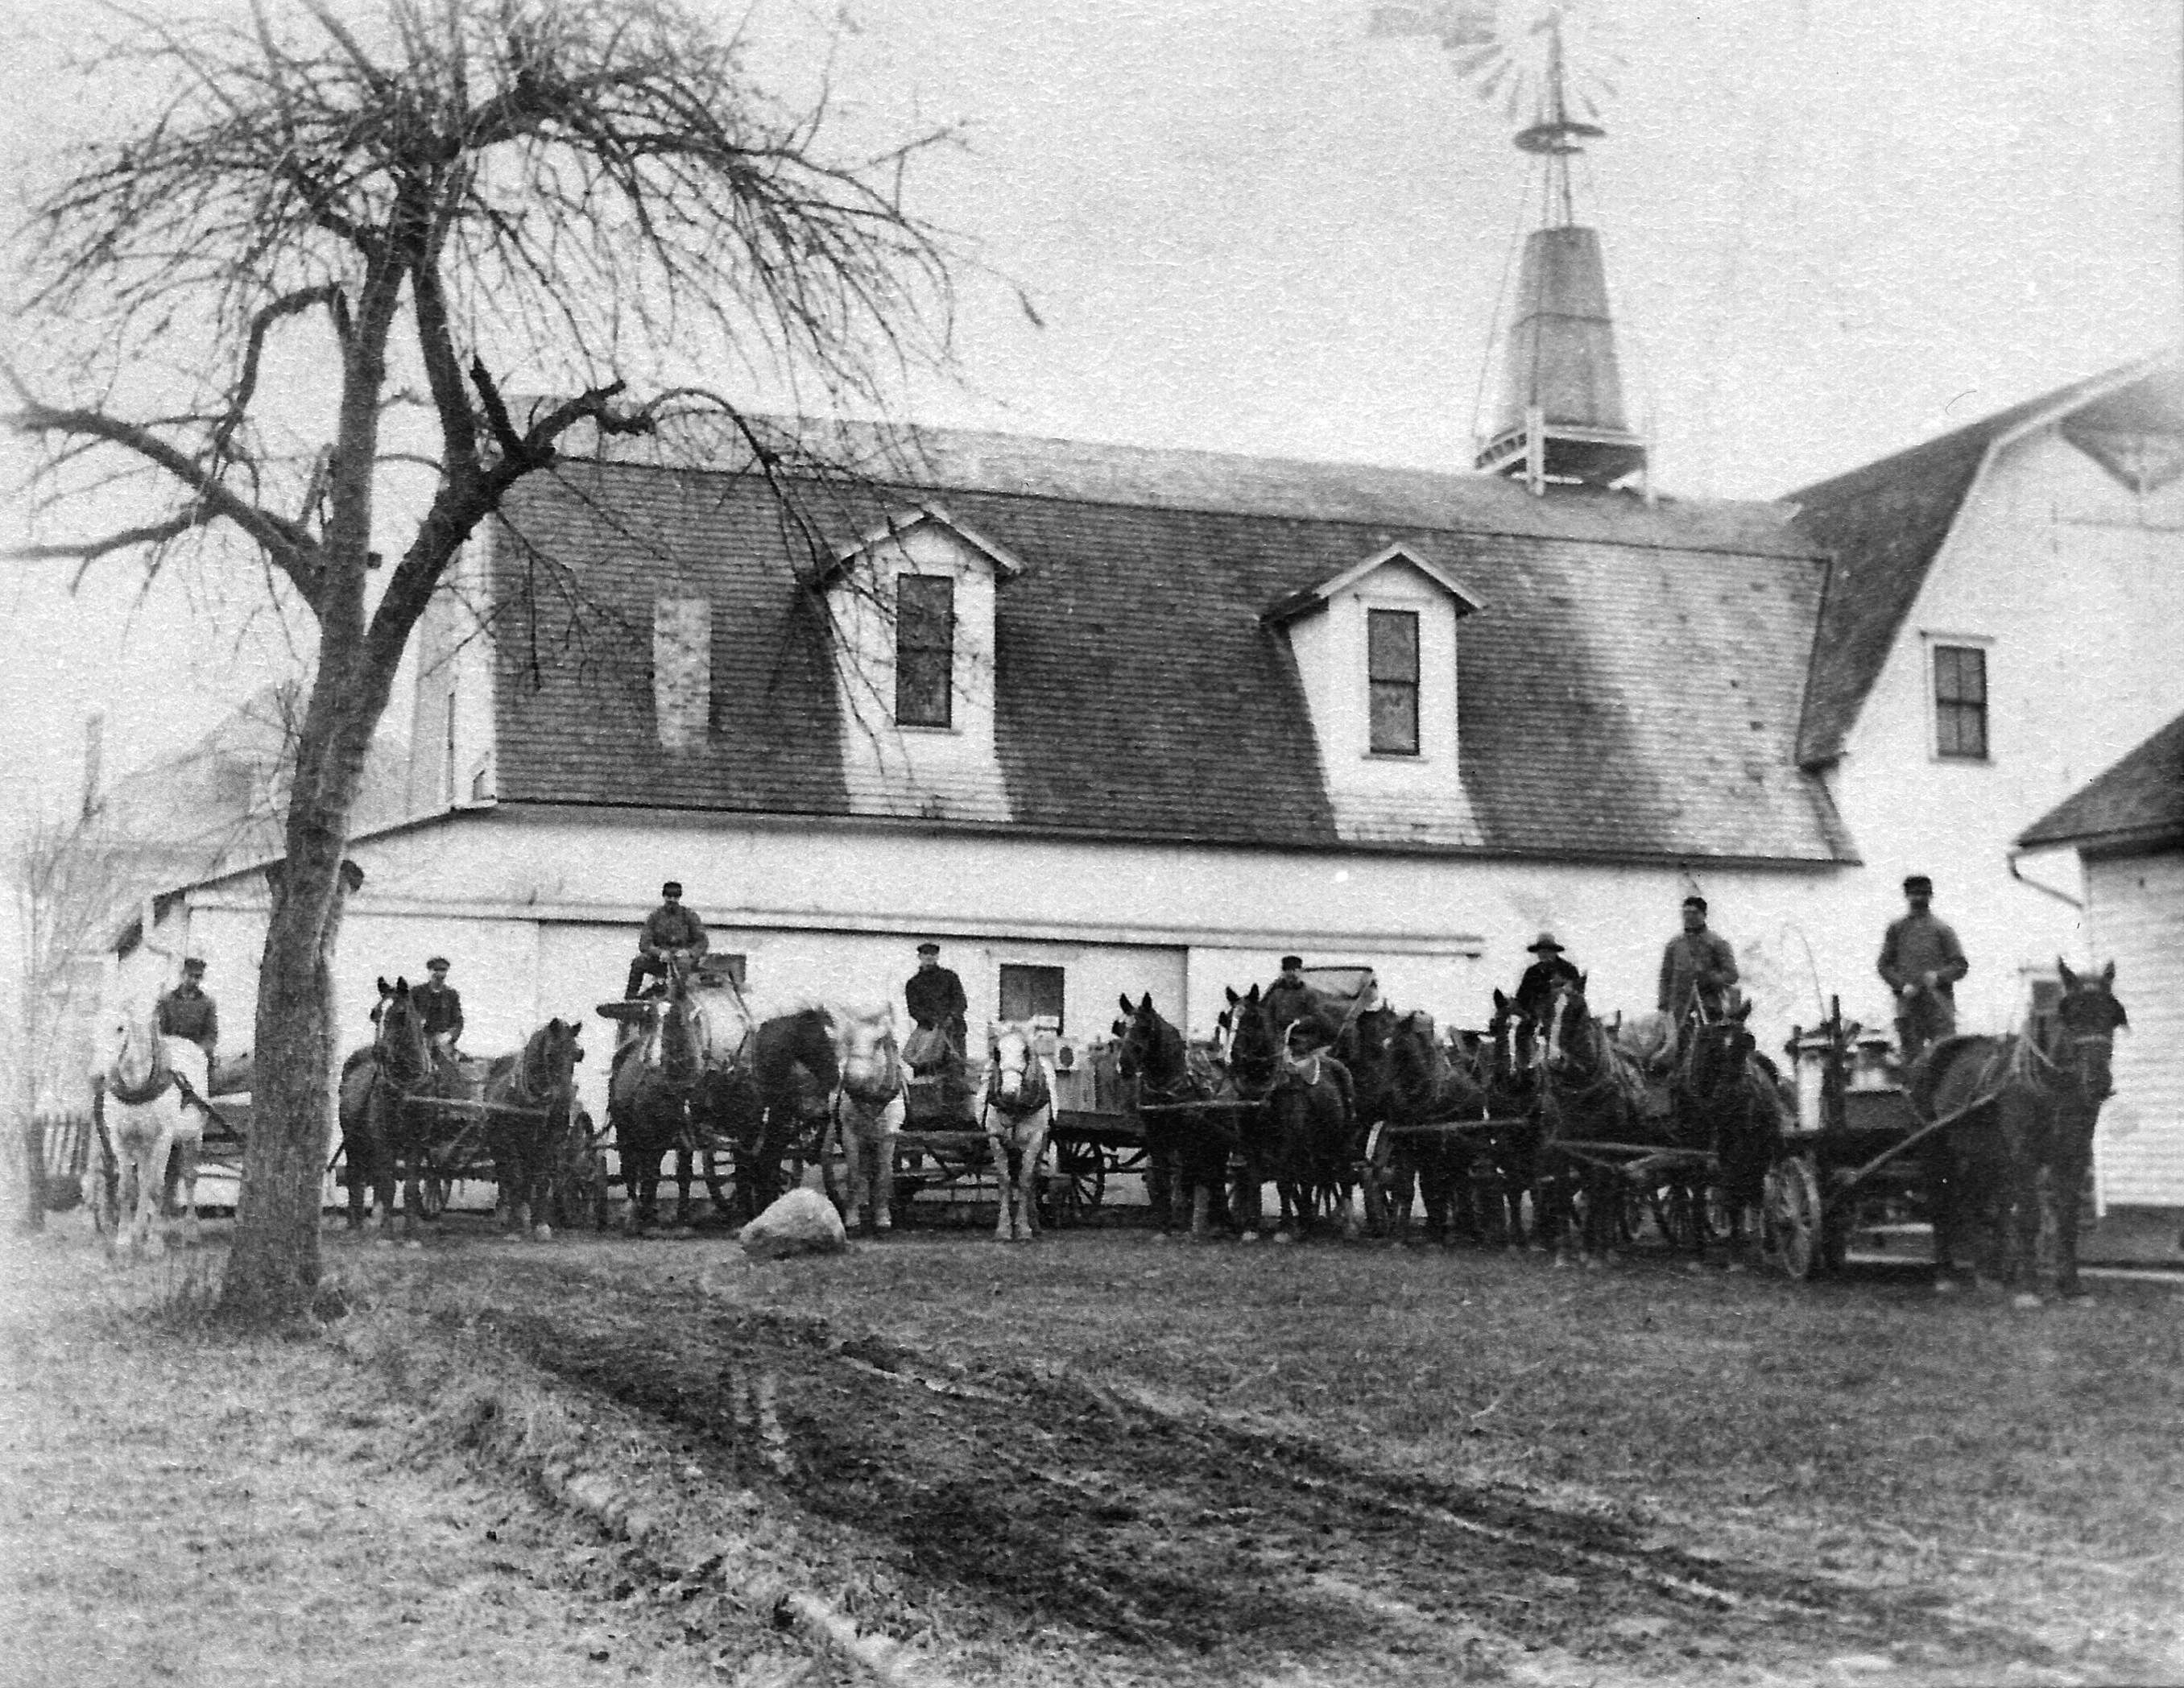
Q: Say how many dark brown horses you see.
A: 11